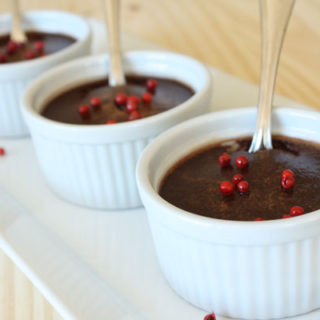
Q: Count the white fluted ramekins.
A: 3